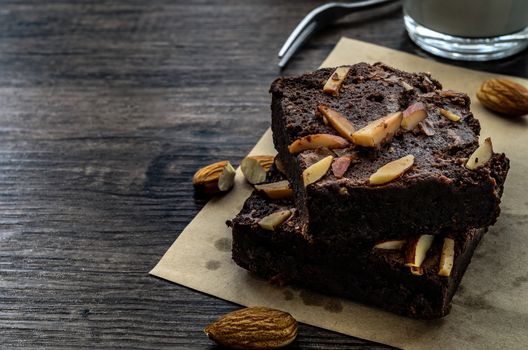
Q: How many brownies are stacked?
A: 2